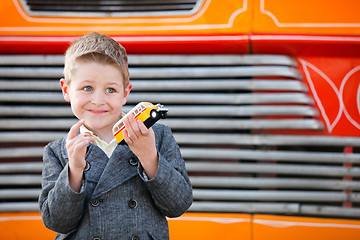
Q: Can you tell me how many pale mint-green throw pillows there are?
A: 0